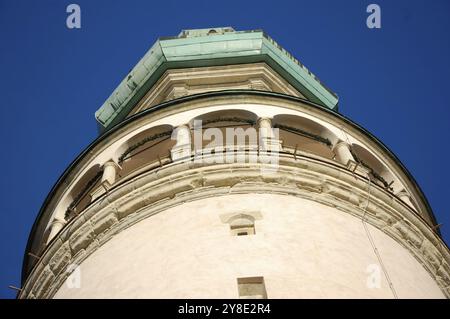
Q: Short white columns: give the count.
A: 6